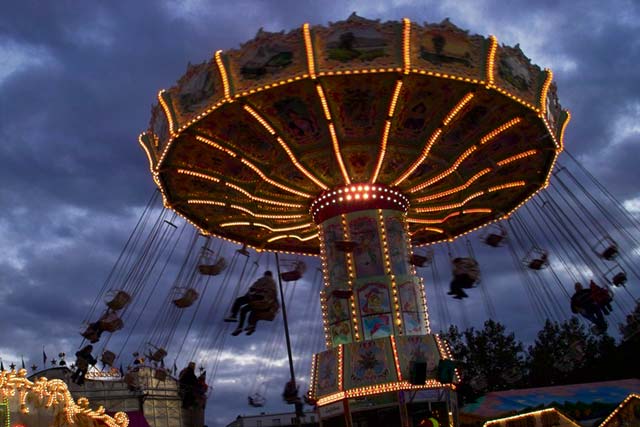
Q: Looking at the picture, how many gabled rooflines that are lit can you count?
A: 2